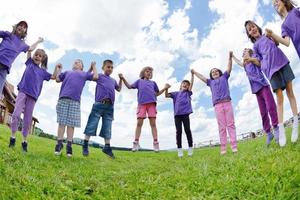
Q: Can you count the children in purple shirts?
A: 10